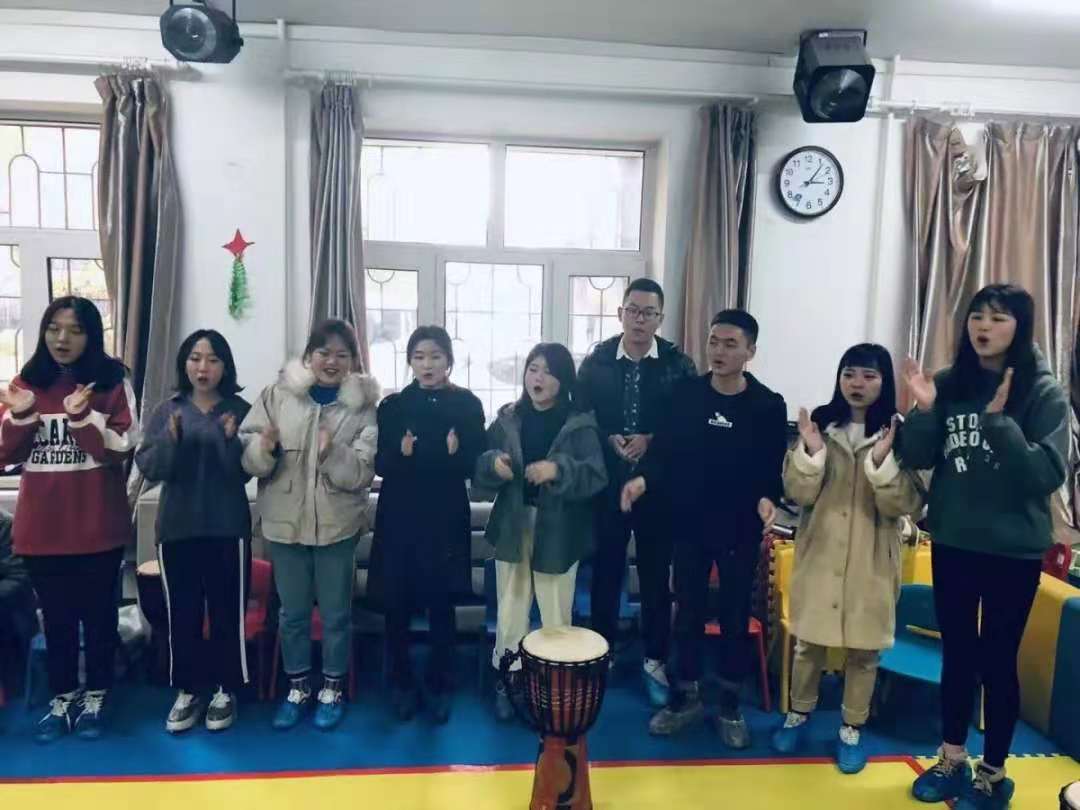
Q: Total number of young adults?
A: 9